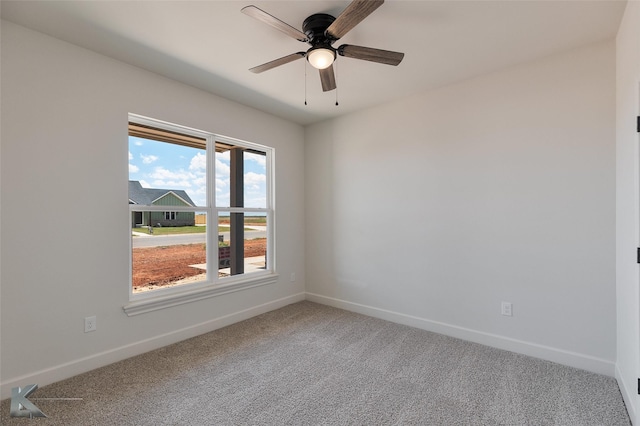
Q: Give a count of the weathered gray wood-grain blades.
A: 5